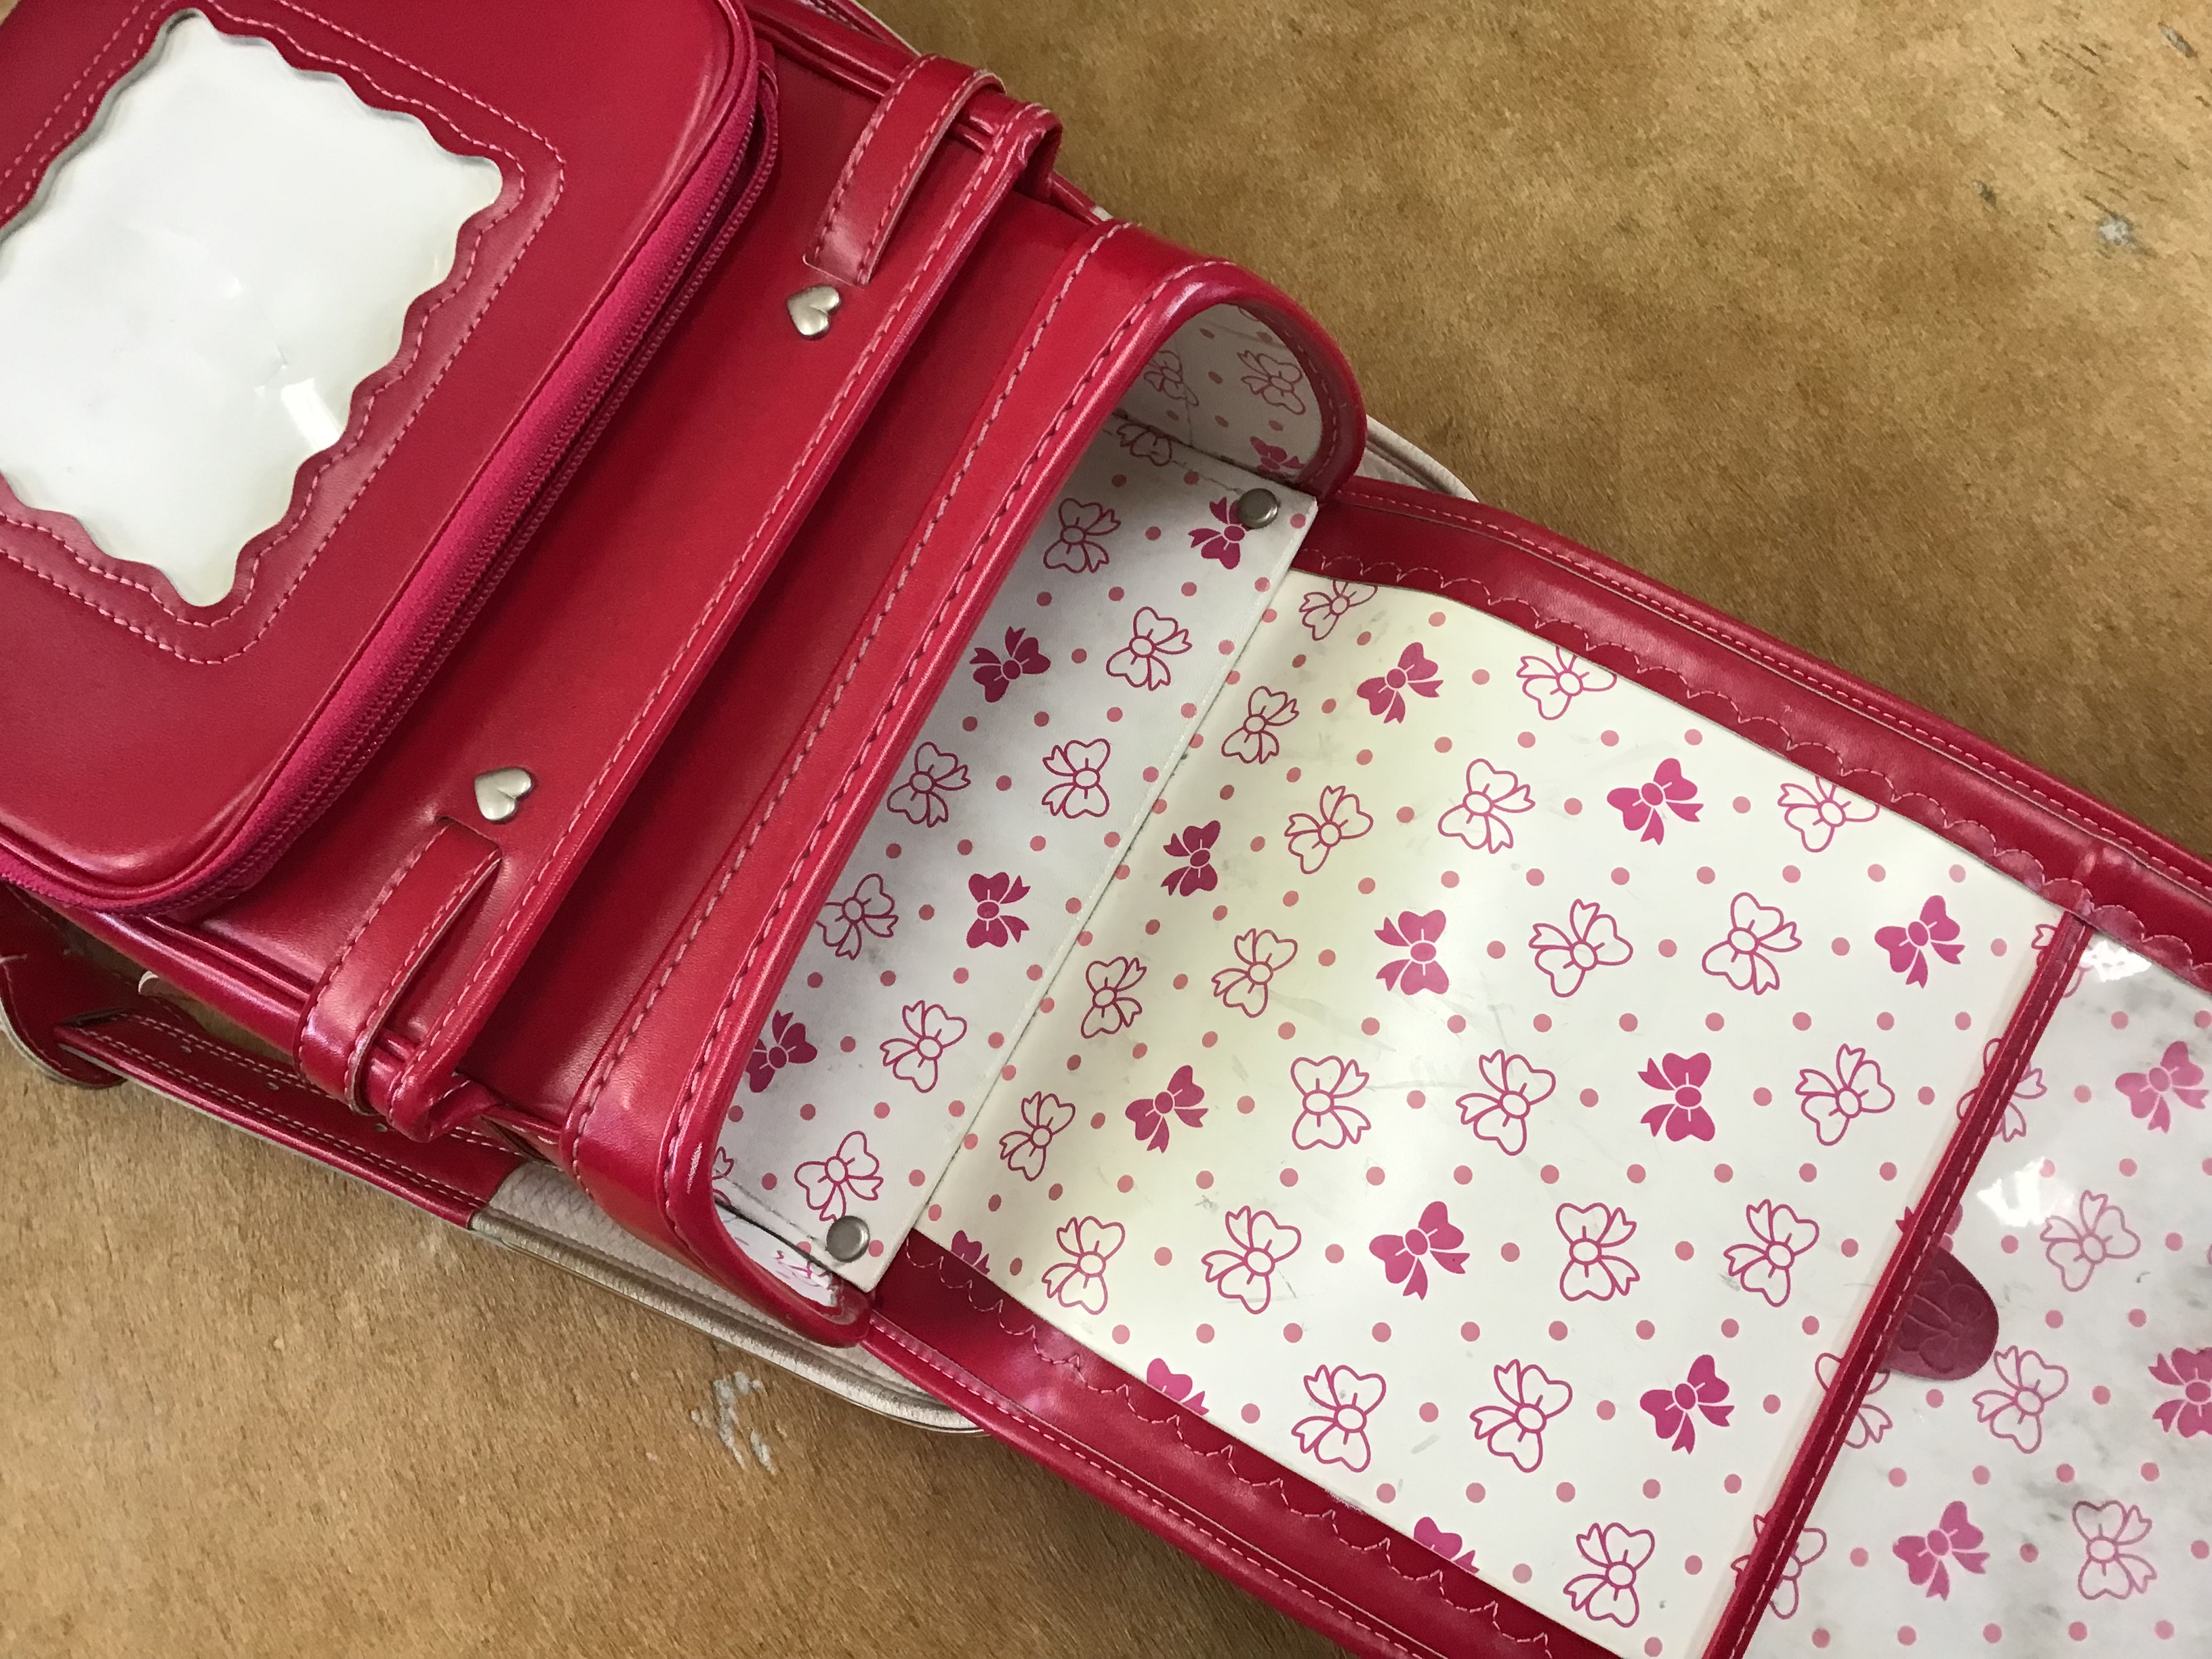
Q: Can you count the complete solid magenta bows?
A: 13